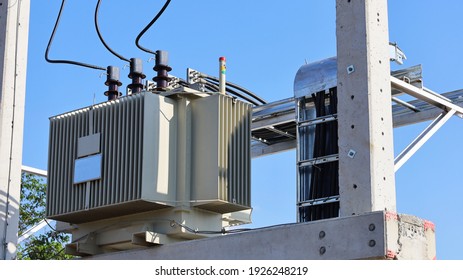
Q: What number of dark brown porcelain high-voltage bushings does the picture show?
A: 3